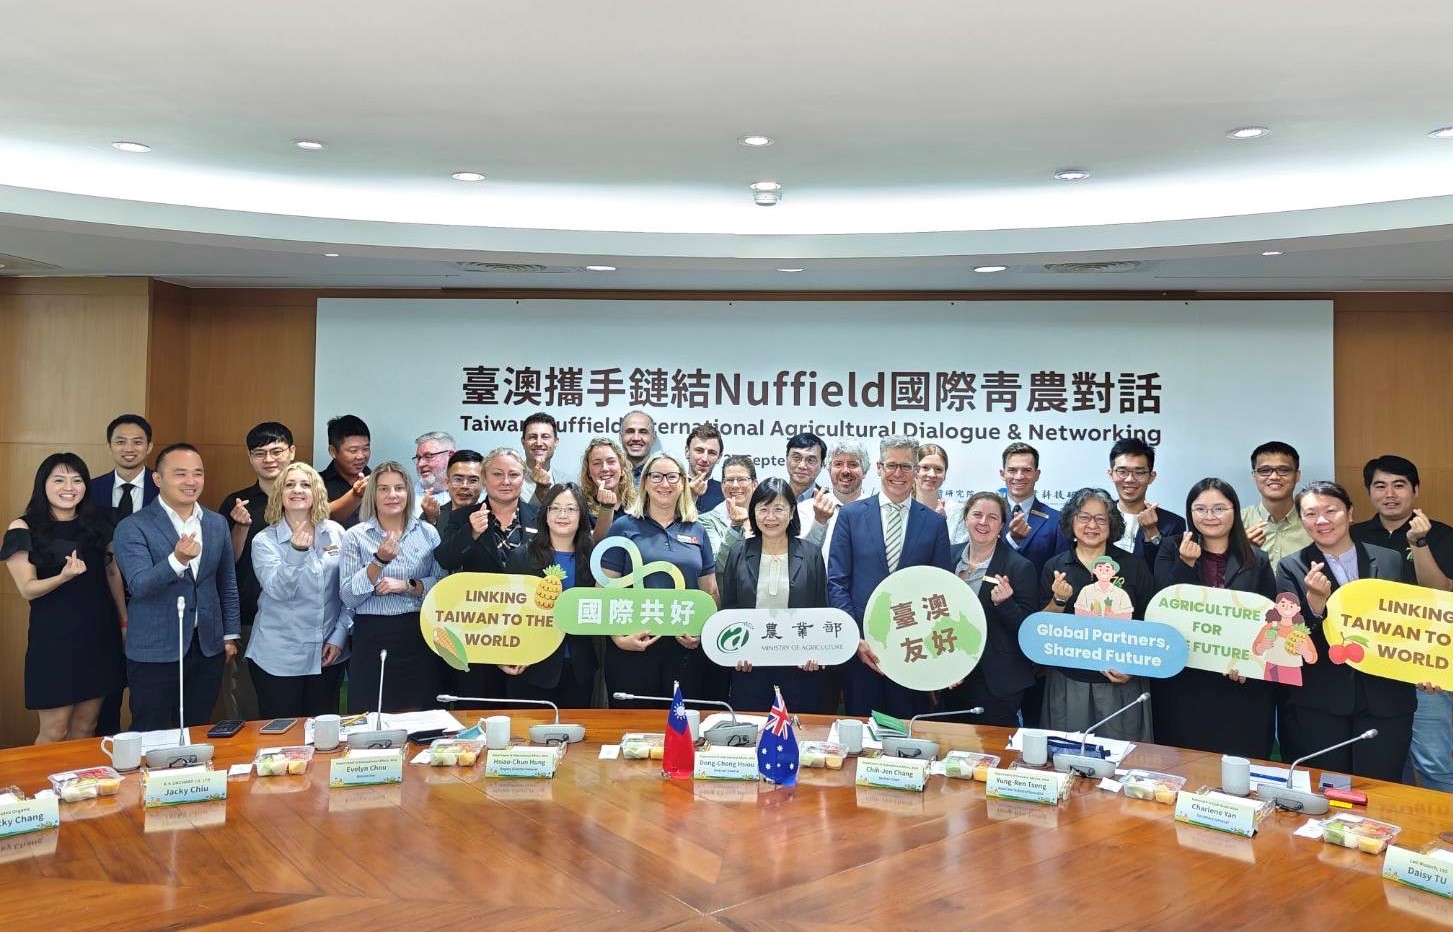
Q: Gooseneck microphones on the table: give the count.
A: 7